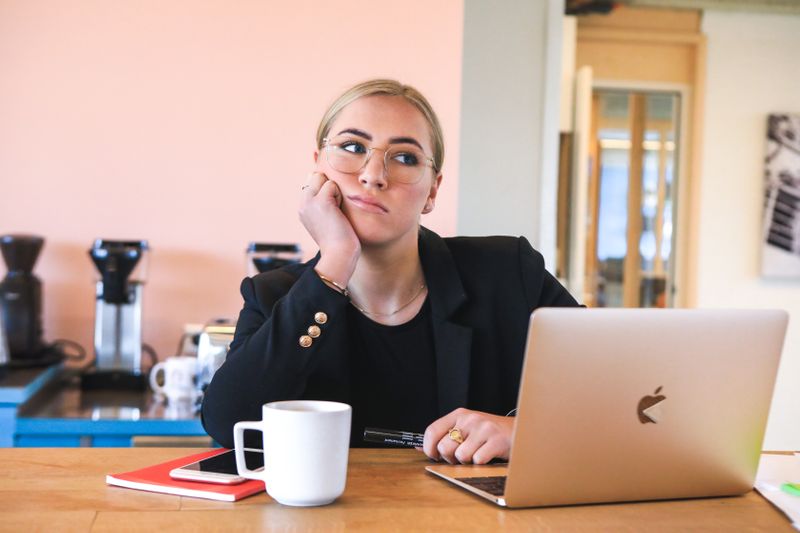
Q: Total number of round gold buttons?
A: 3